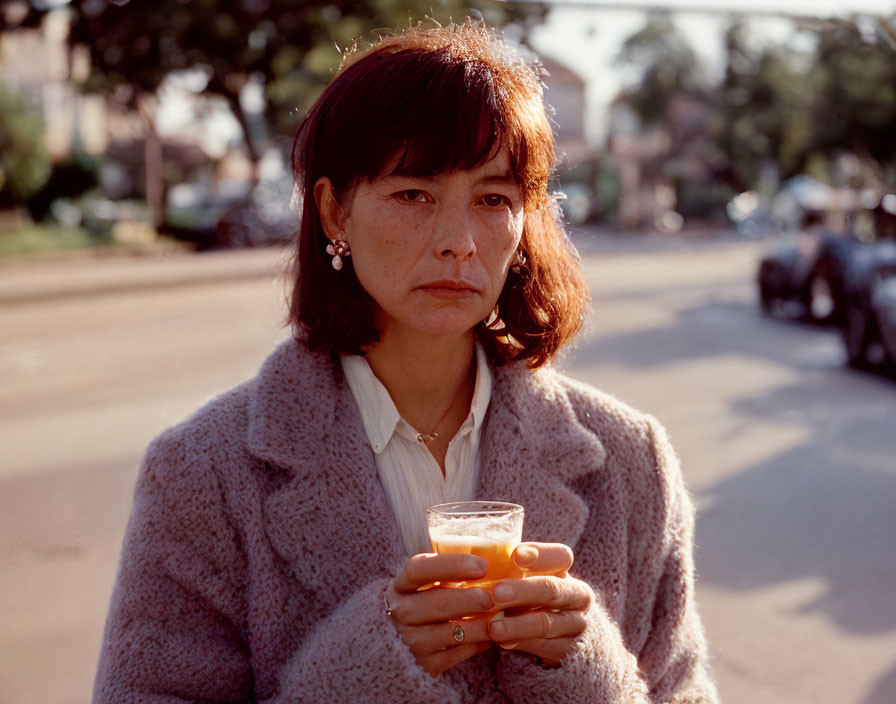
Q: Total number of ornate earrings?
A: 2